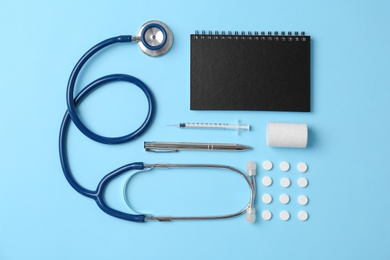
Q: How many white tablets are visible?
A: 12